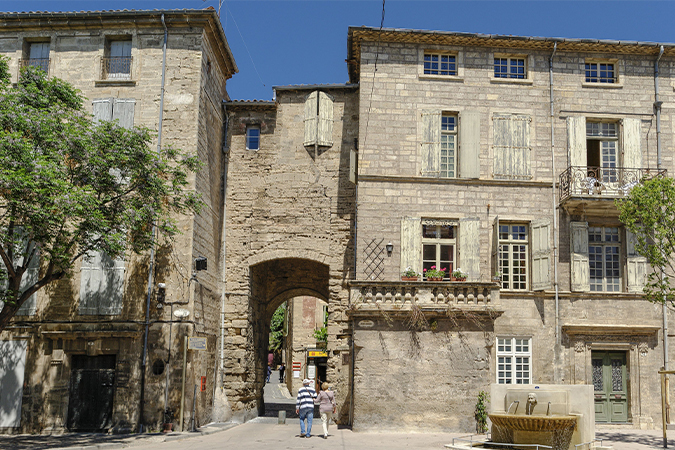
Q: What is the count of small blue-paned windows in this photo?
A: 4